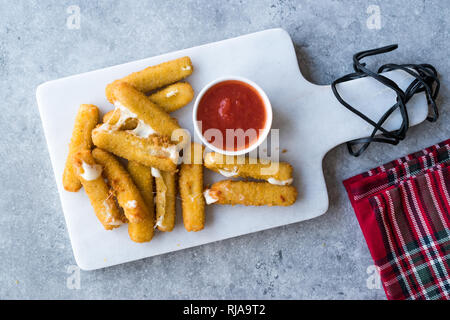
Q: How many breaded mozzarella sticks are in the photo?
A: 12